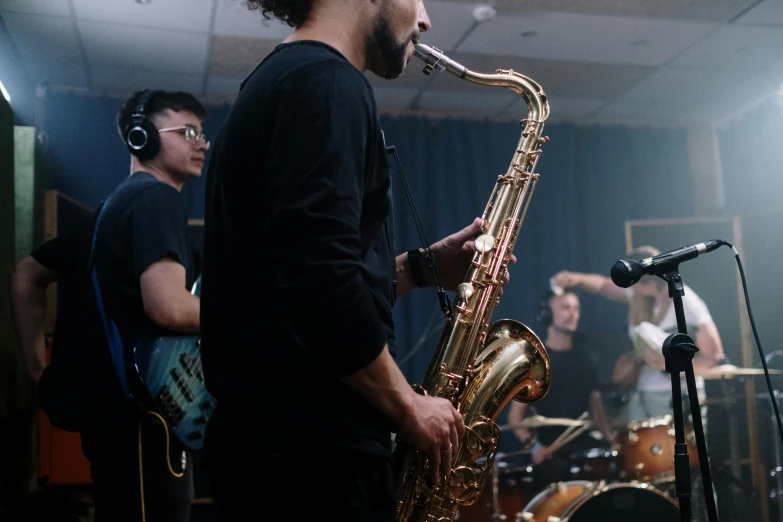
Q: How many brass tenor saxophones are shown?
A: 1